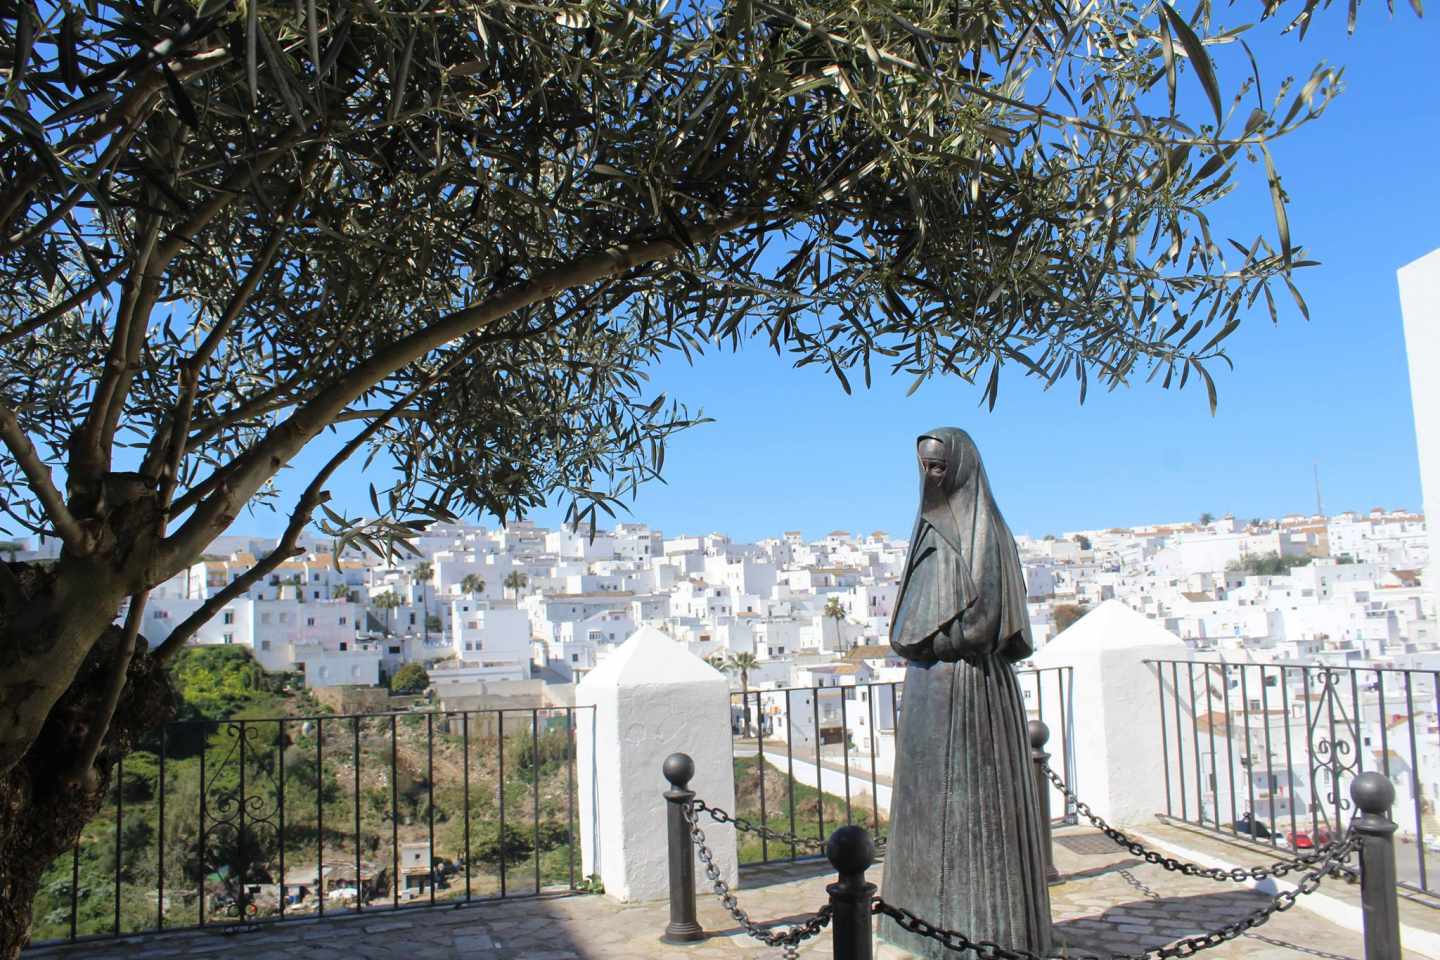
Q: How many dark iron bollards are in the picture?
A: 4